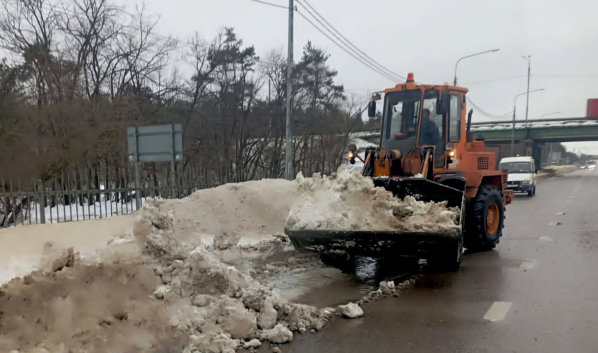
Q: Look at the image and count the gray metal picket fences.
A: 1